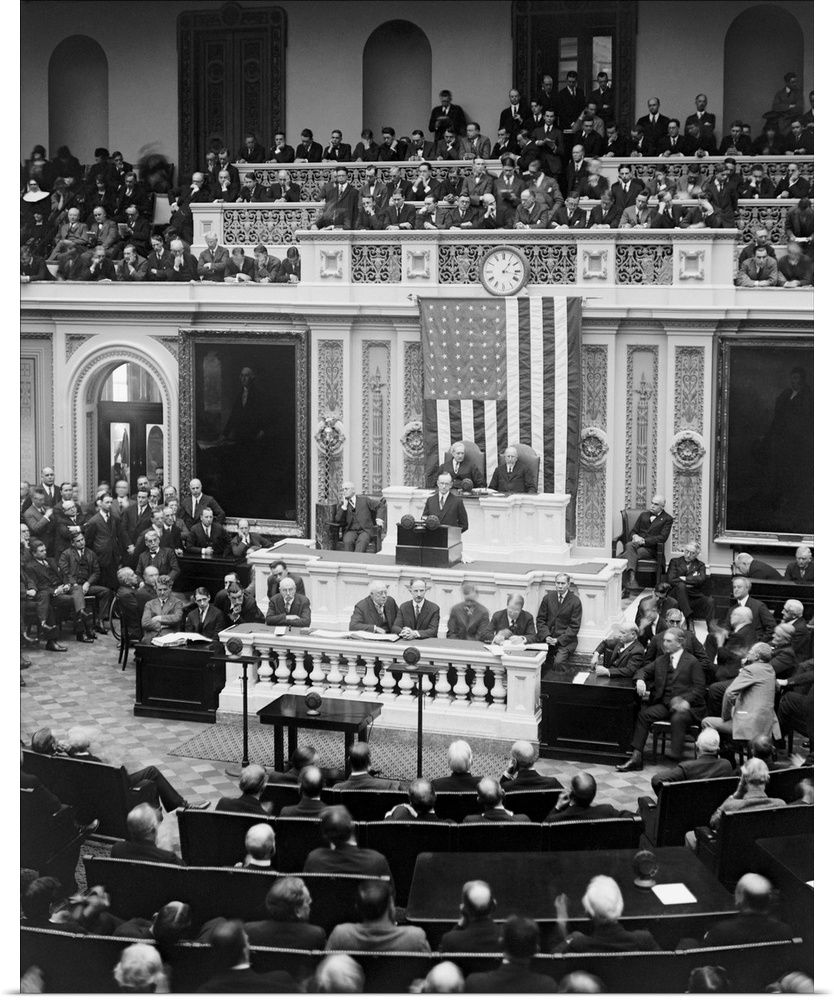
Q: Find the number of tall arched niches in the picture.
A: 3